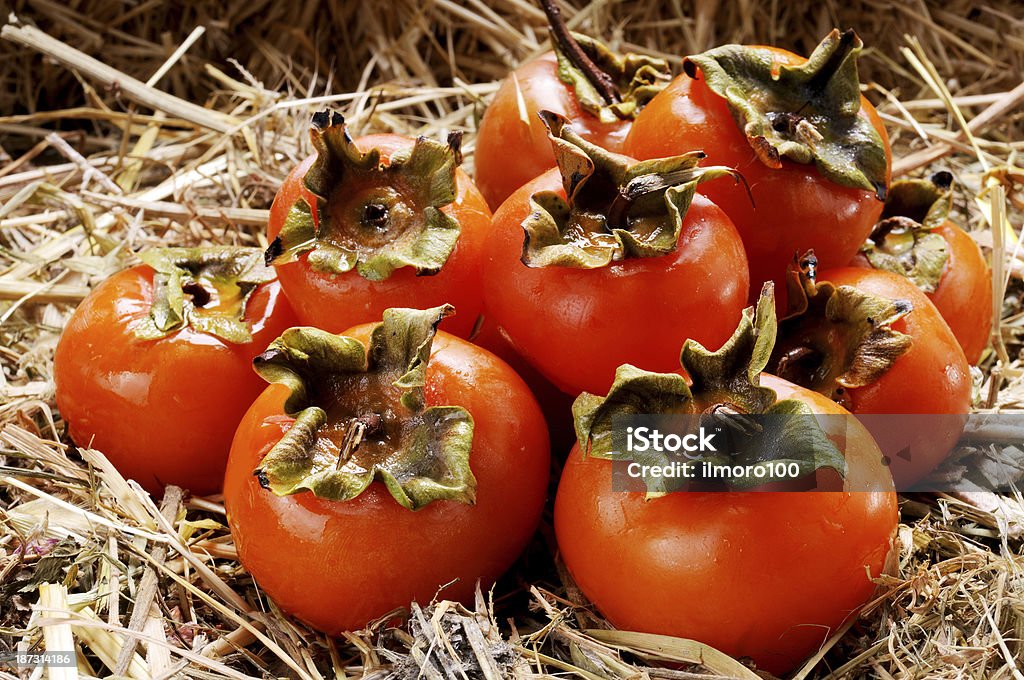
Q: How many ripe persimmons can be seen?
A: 9